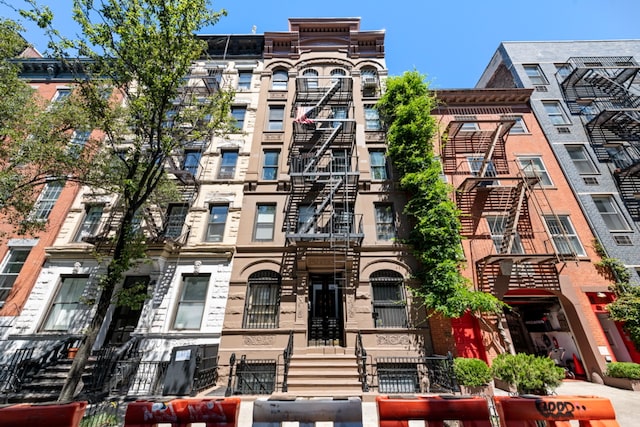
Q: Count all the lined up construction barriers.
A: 5